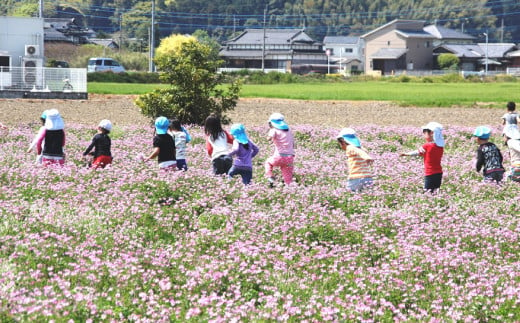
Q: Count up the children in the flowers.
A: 13